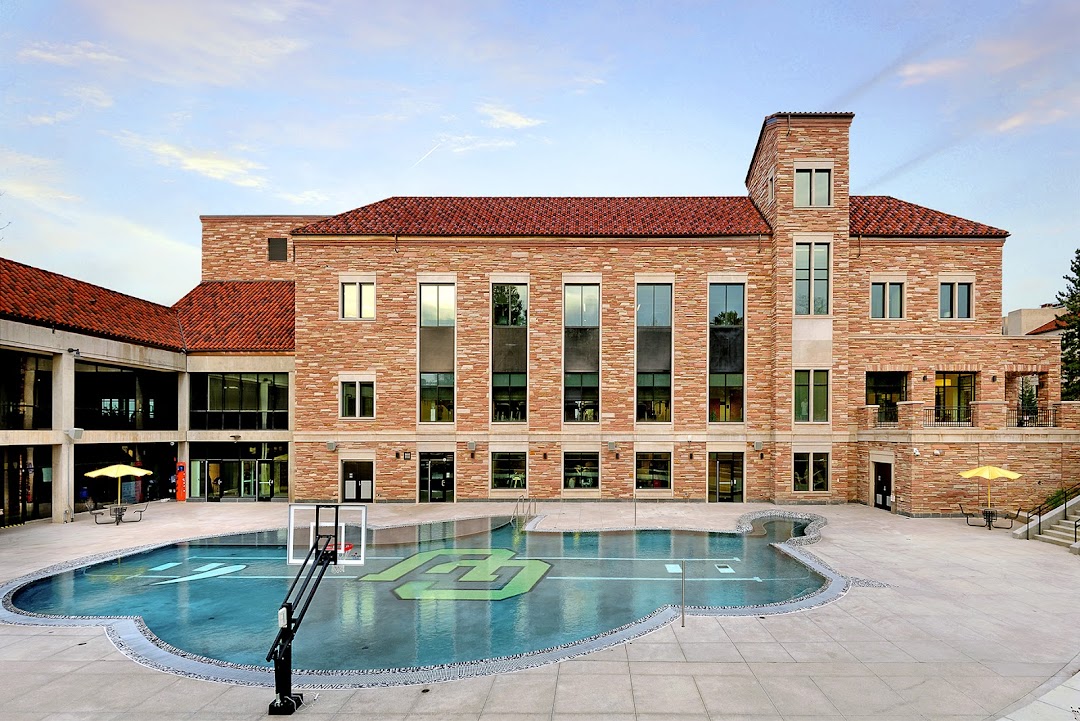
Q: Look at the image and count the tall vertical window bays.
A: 5